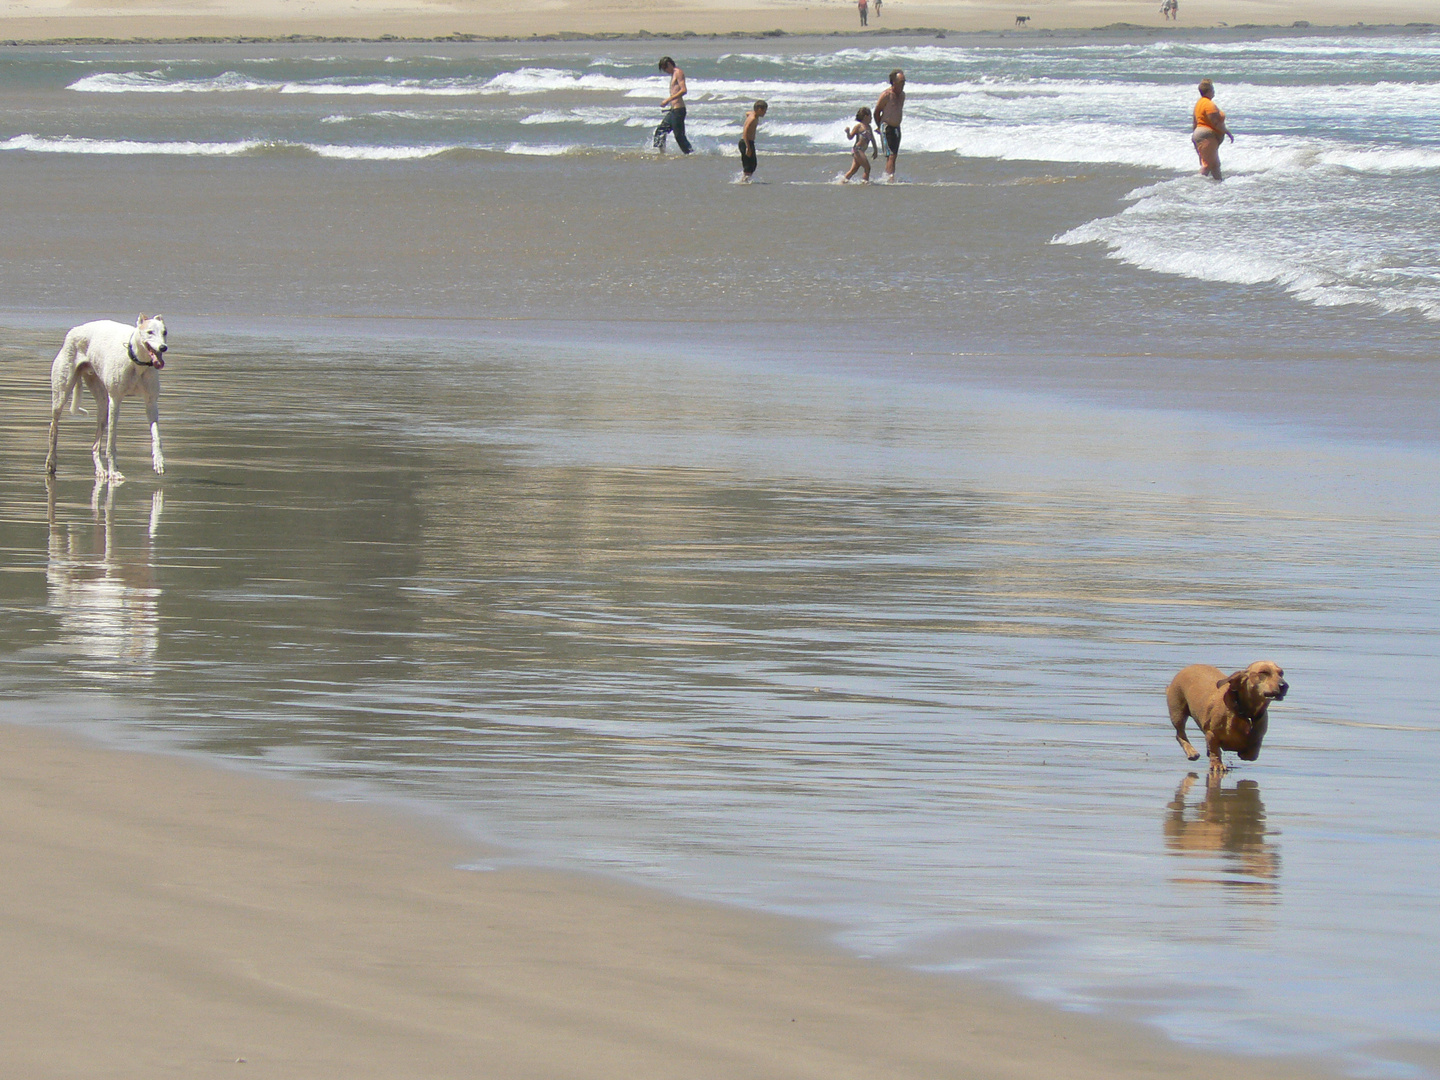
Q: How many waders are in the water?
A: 5